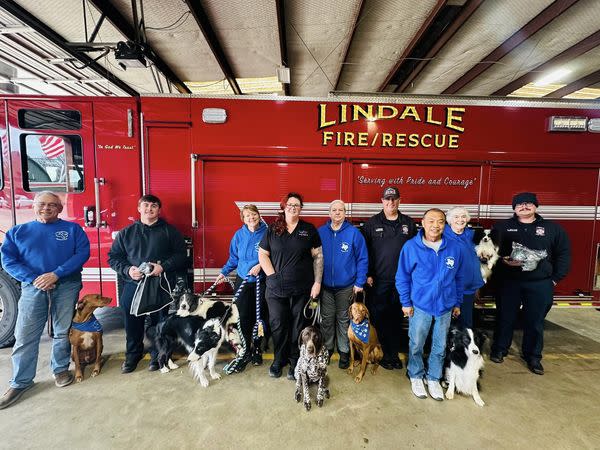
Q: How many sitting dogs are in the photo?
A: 4